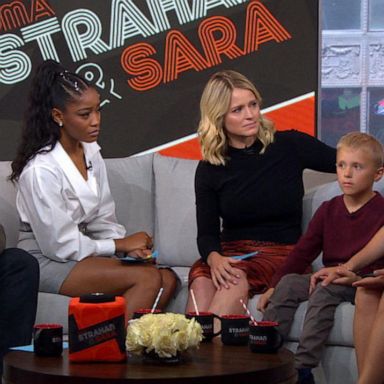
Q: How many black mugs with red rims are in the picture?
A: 5